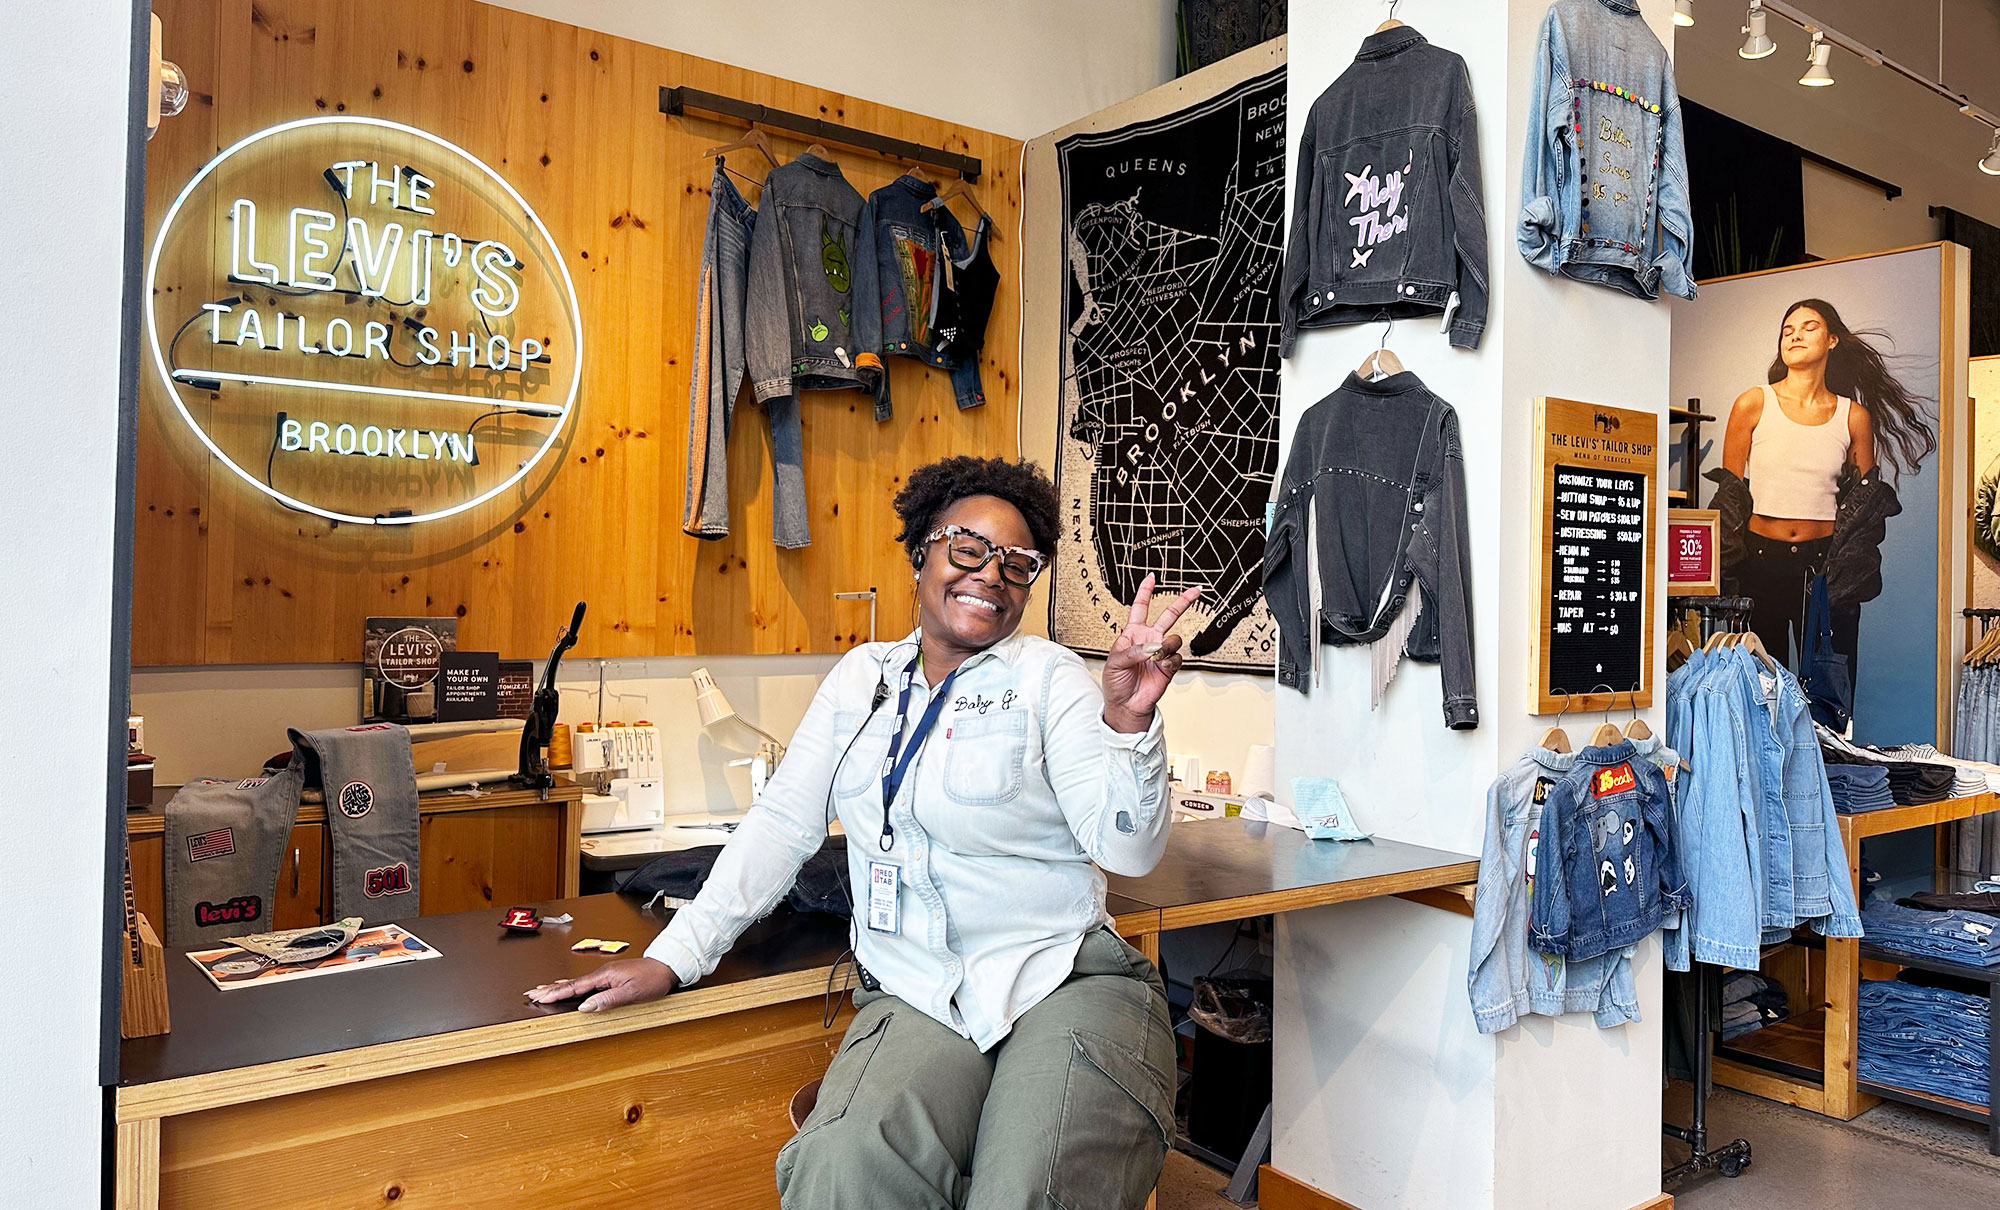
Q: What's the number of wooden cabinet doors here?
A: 2